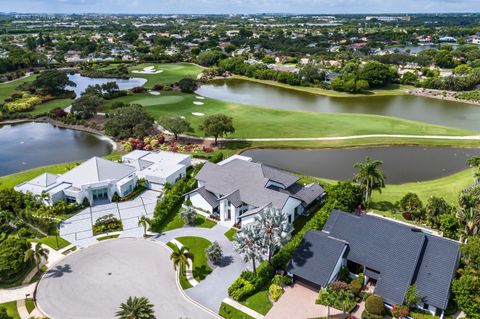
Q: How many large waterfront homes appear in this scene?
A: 3